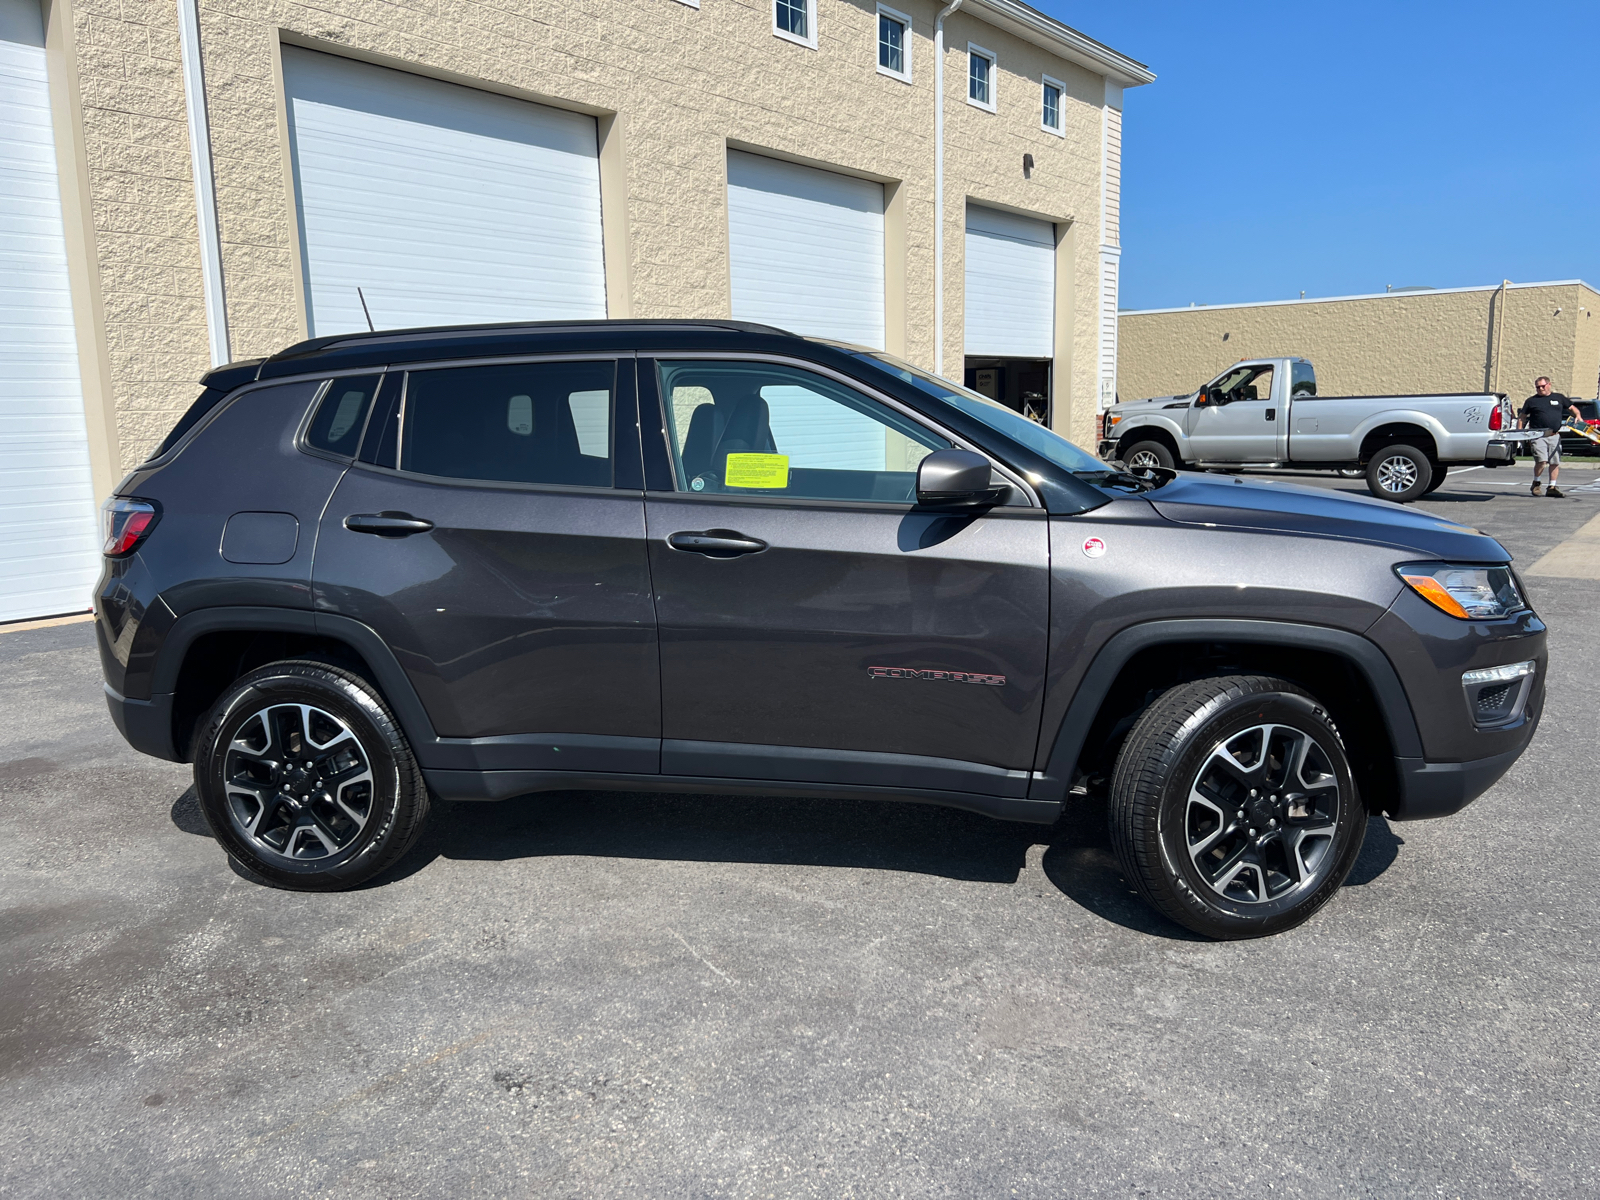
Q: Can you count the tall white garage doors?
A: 4